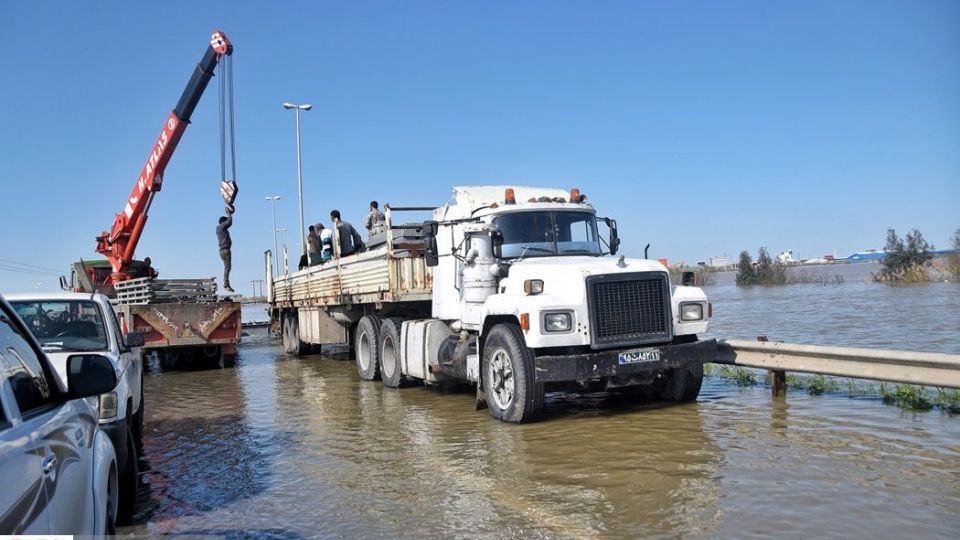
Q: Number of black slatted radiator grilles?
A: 1